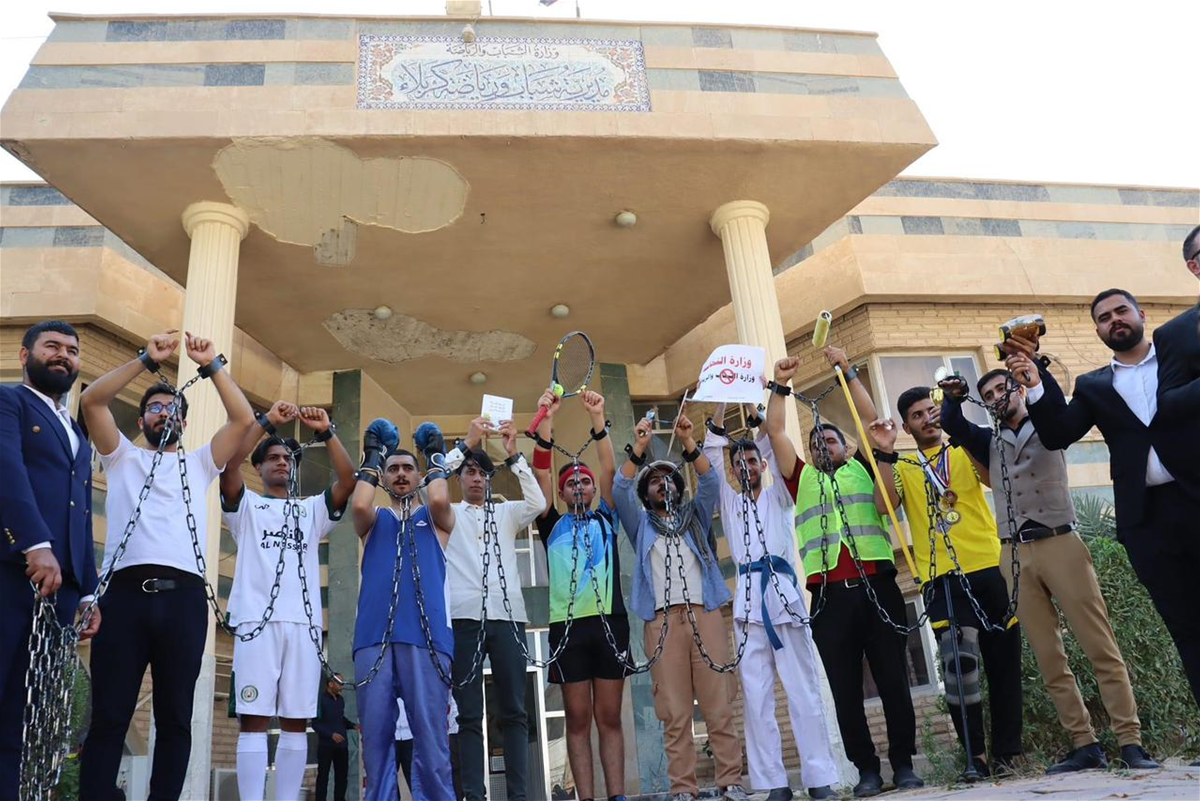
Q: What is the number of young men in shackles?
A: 10